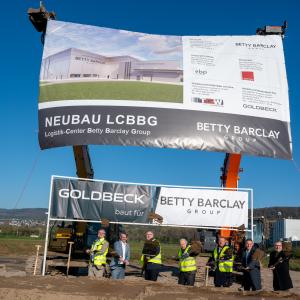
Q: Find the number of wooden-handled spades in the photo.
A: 3